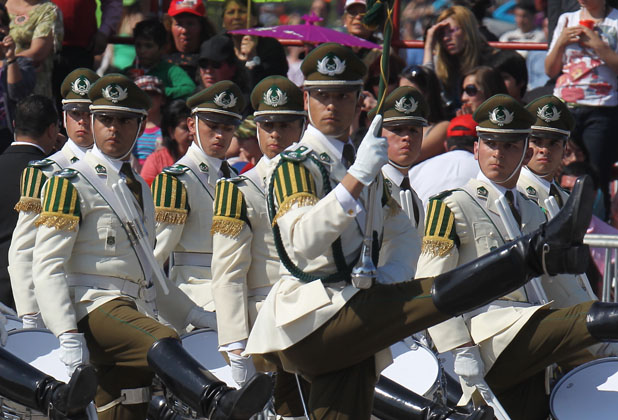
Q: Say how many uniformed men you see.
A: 8